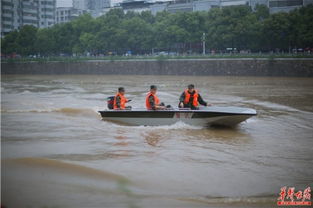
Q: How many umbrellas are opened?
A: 0